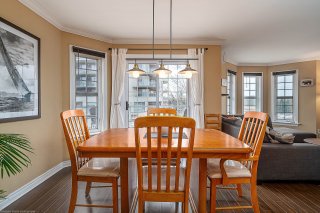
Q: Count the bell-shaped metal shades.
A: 3